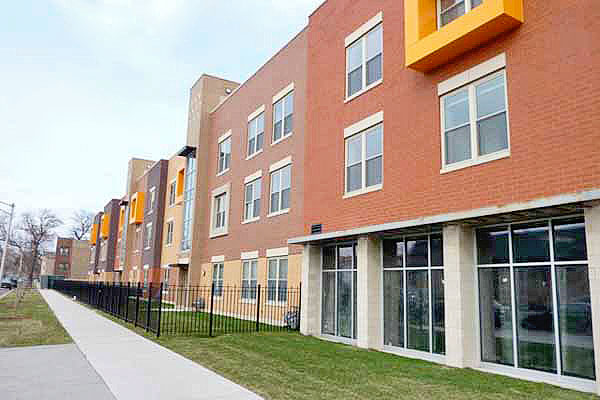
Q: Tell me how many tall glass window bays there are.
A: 3